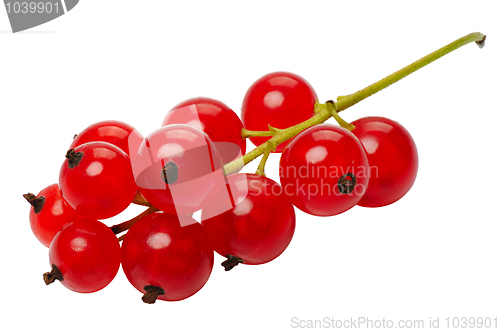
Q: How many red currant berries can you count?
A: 11